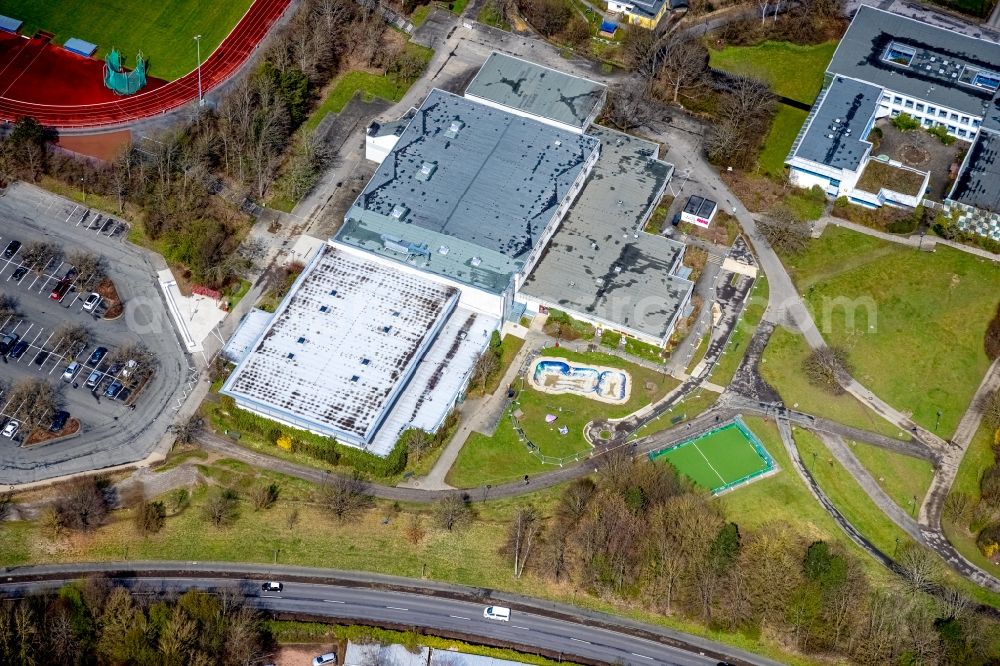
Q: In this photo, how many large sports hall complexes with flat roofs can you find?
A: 1